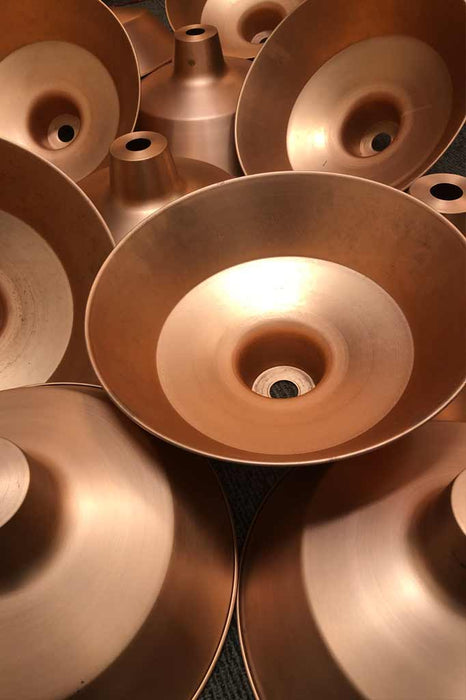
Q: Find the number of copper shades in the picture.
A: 11